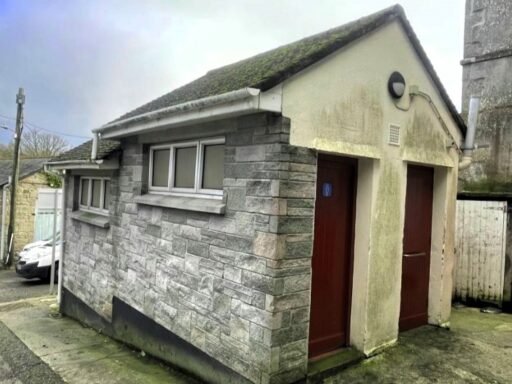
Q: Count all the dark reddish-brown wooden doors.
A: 2